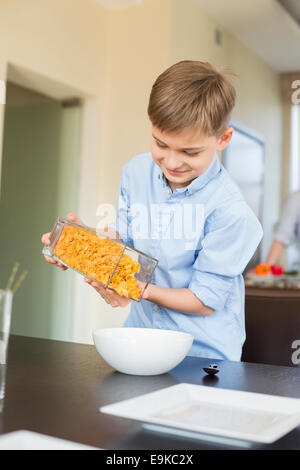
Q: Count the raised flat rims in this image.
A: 2